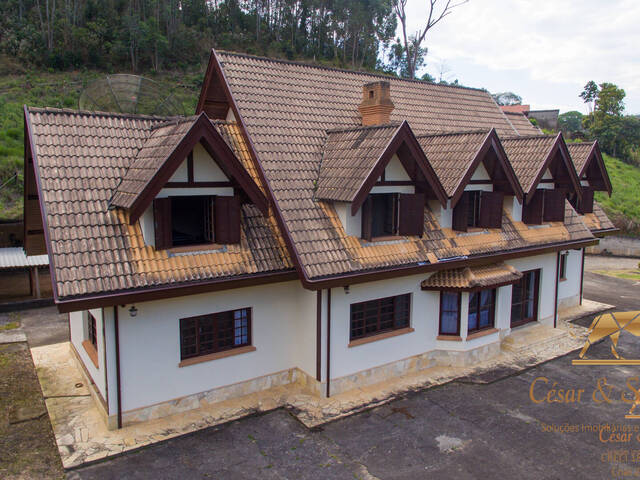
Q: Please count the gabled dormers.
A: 5